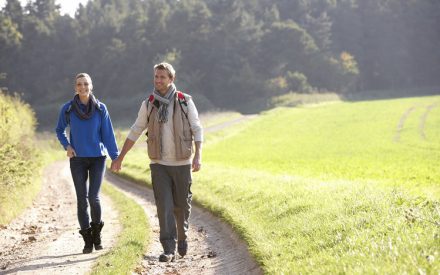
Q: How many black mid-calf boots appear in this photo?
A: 2